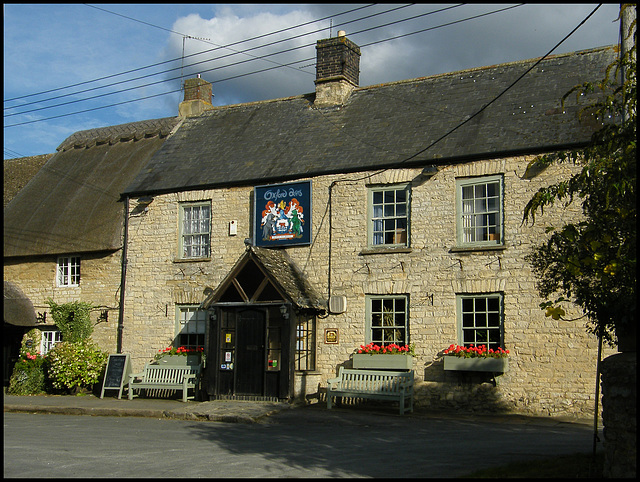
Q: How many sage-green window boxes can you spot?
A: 3